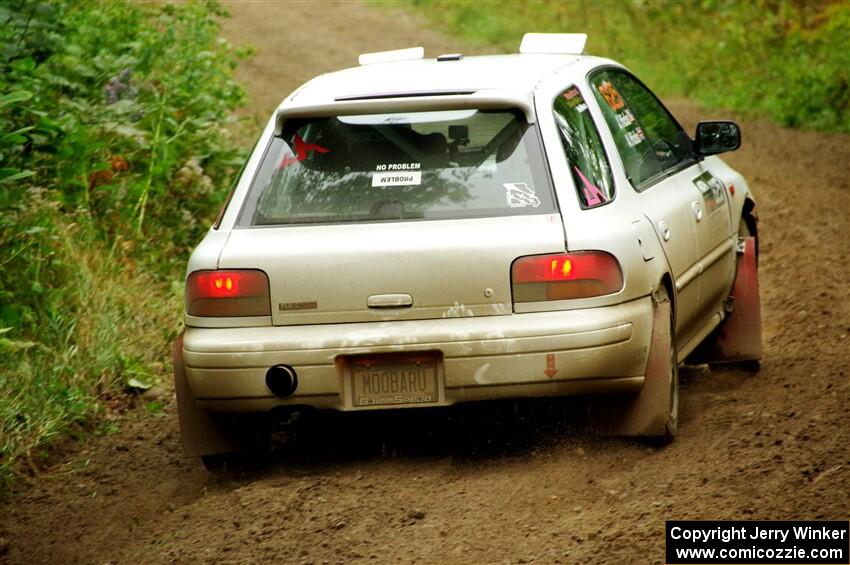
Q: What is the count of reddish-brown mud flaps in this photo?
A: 3